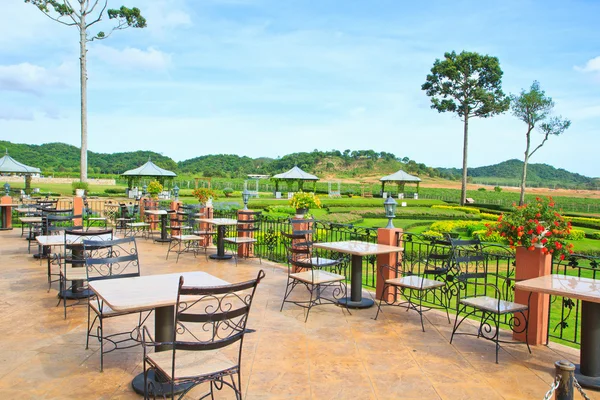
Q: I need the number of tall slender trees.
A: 3